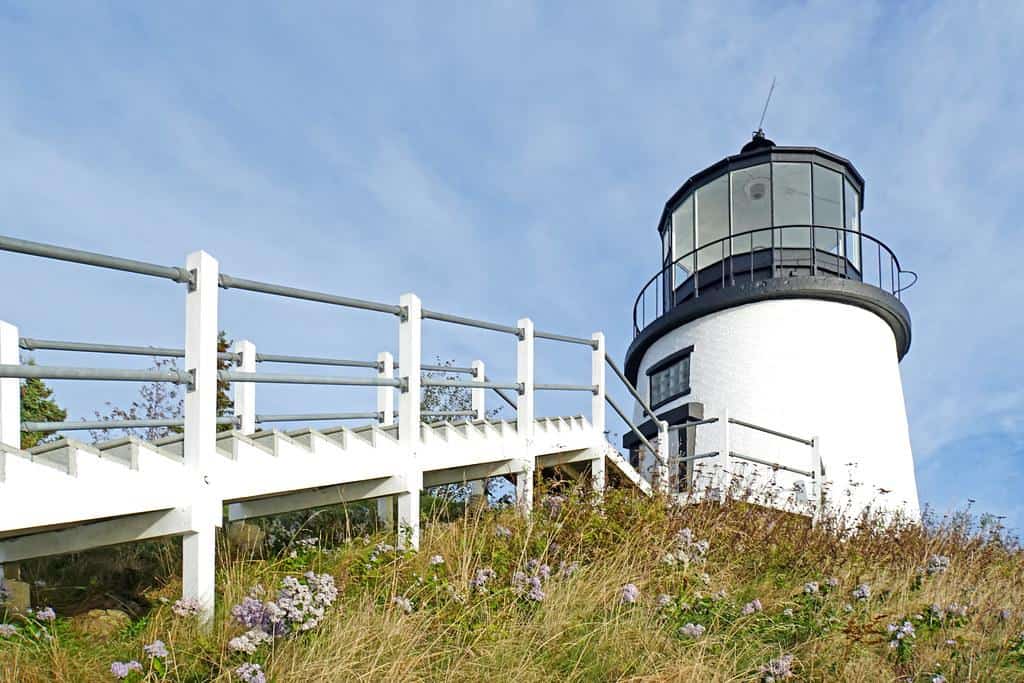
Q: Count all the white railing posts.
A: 11